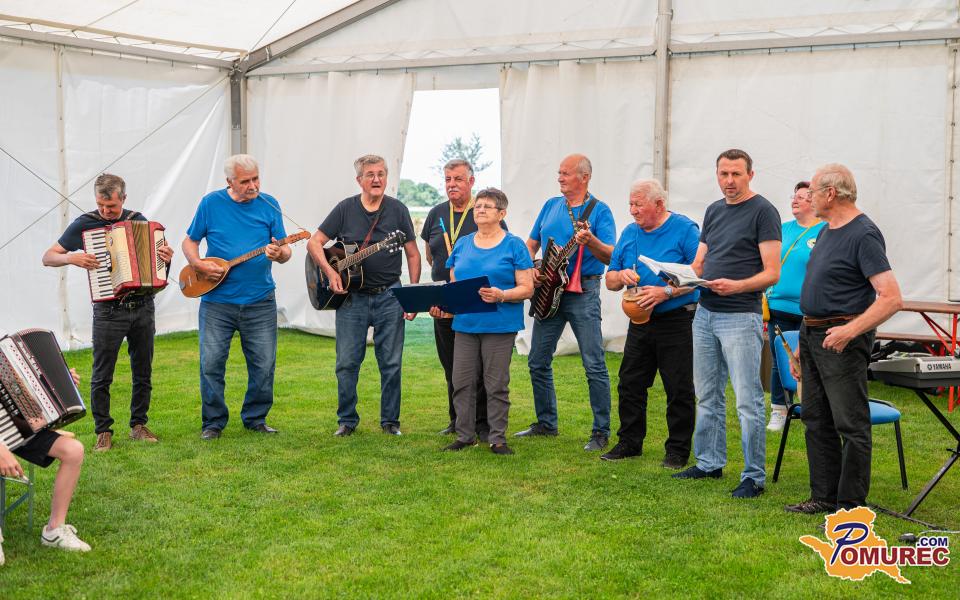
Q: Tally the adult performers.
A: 10